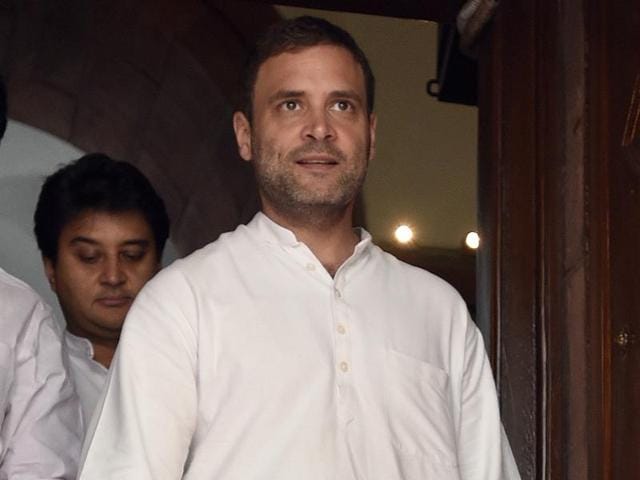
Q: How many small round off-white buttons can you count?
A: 4